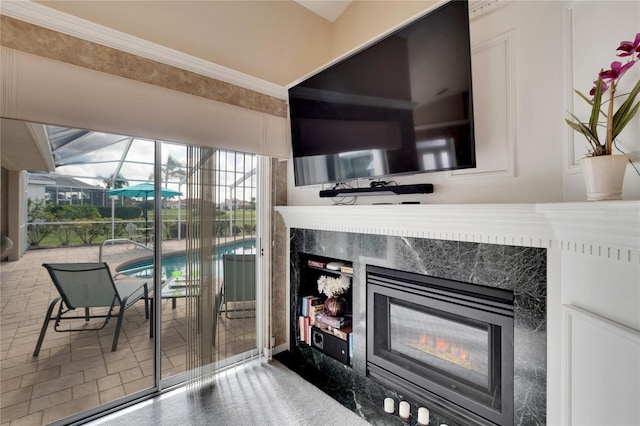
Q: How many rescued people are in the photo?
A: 0